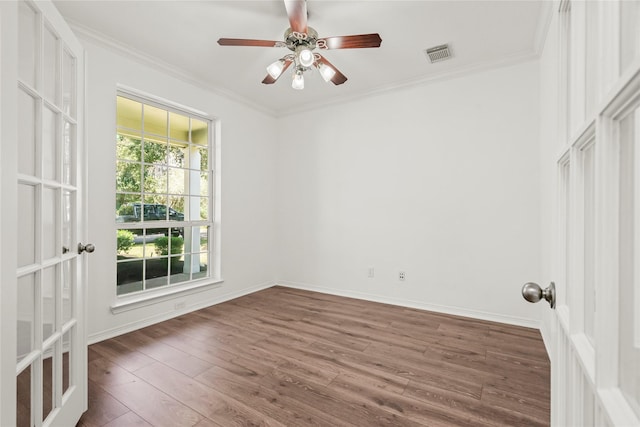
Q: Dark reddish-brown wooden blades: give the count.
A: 5